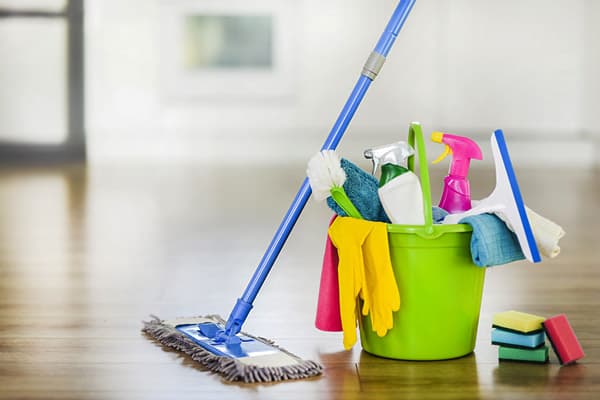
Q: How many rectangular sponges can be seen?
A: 4